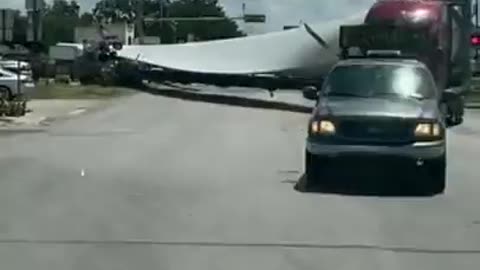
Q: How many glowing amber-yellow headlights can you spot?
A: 2